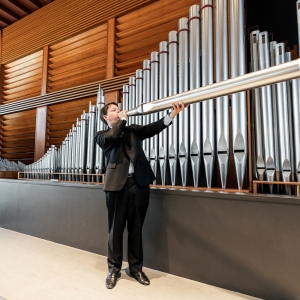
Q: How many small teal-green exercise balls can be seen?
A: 0